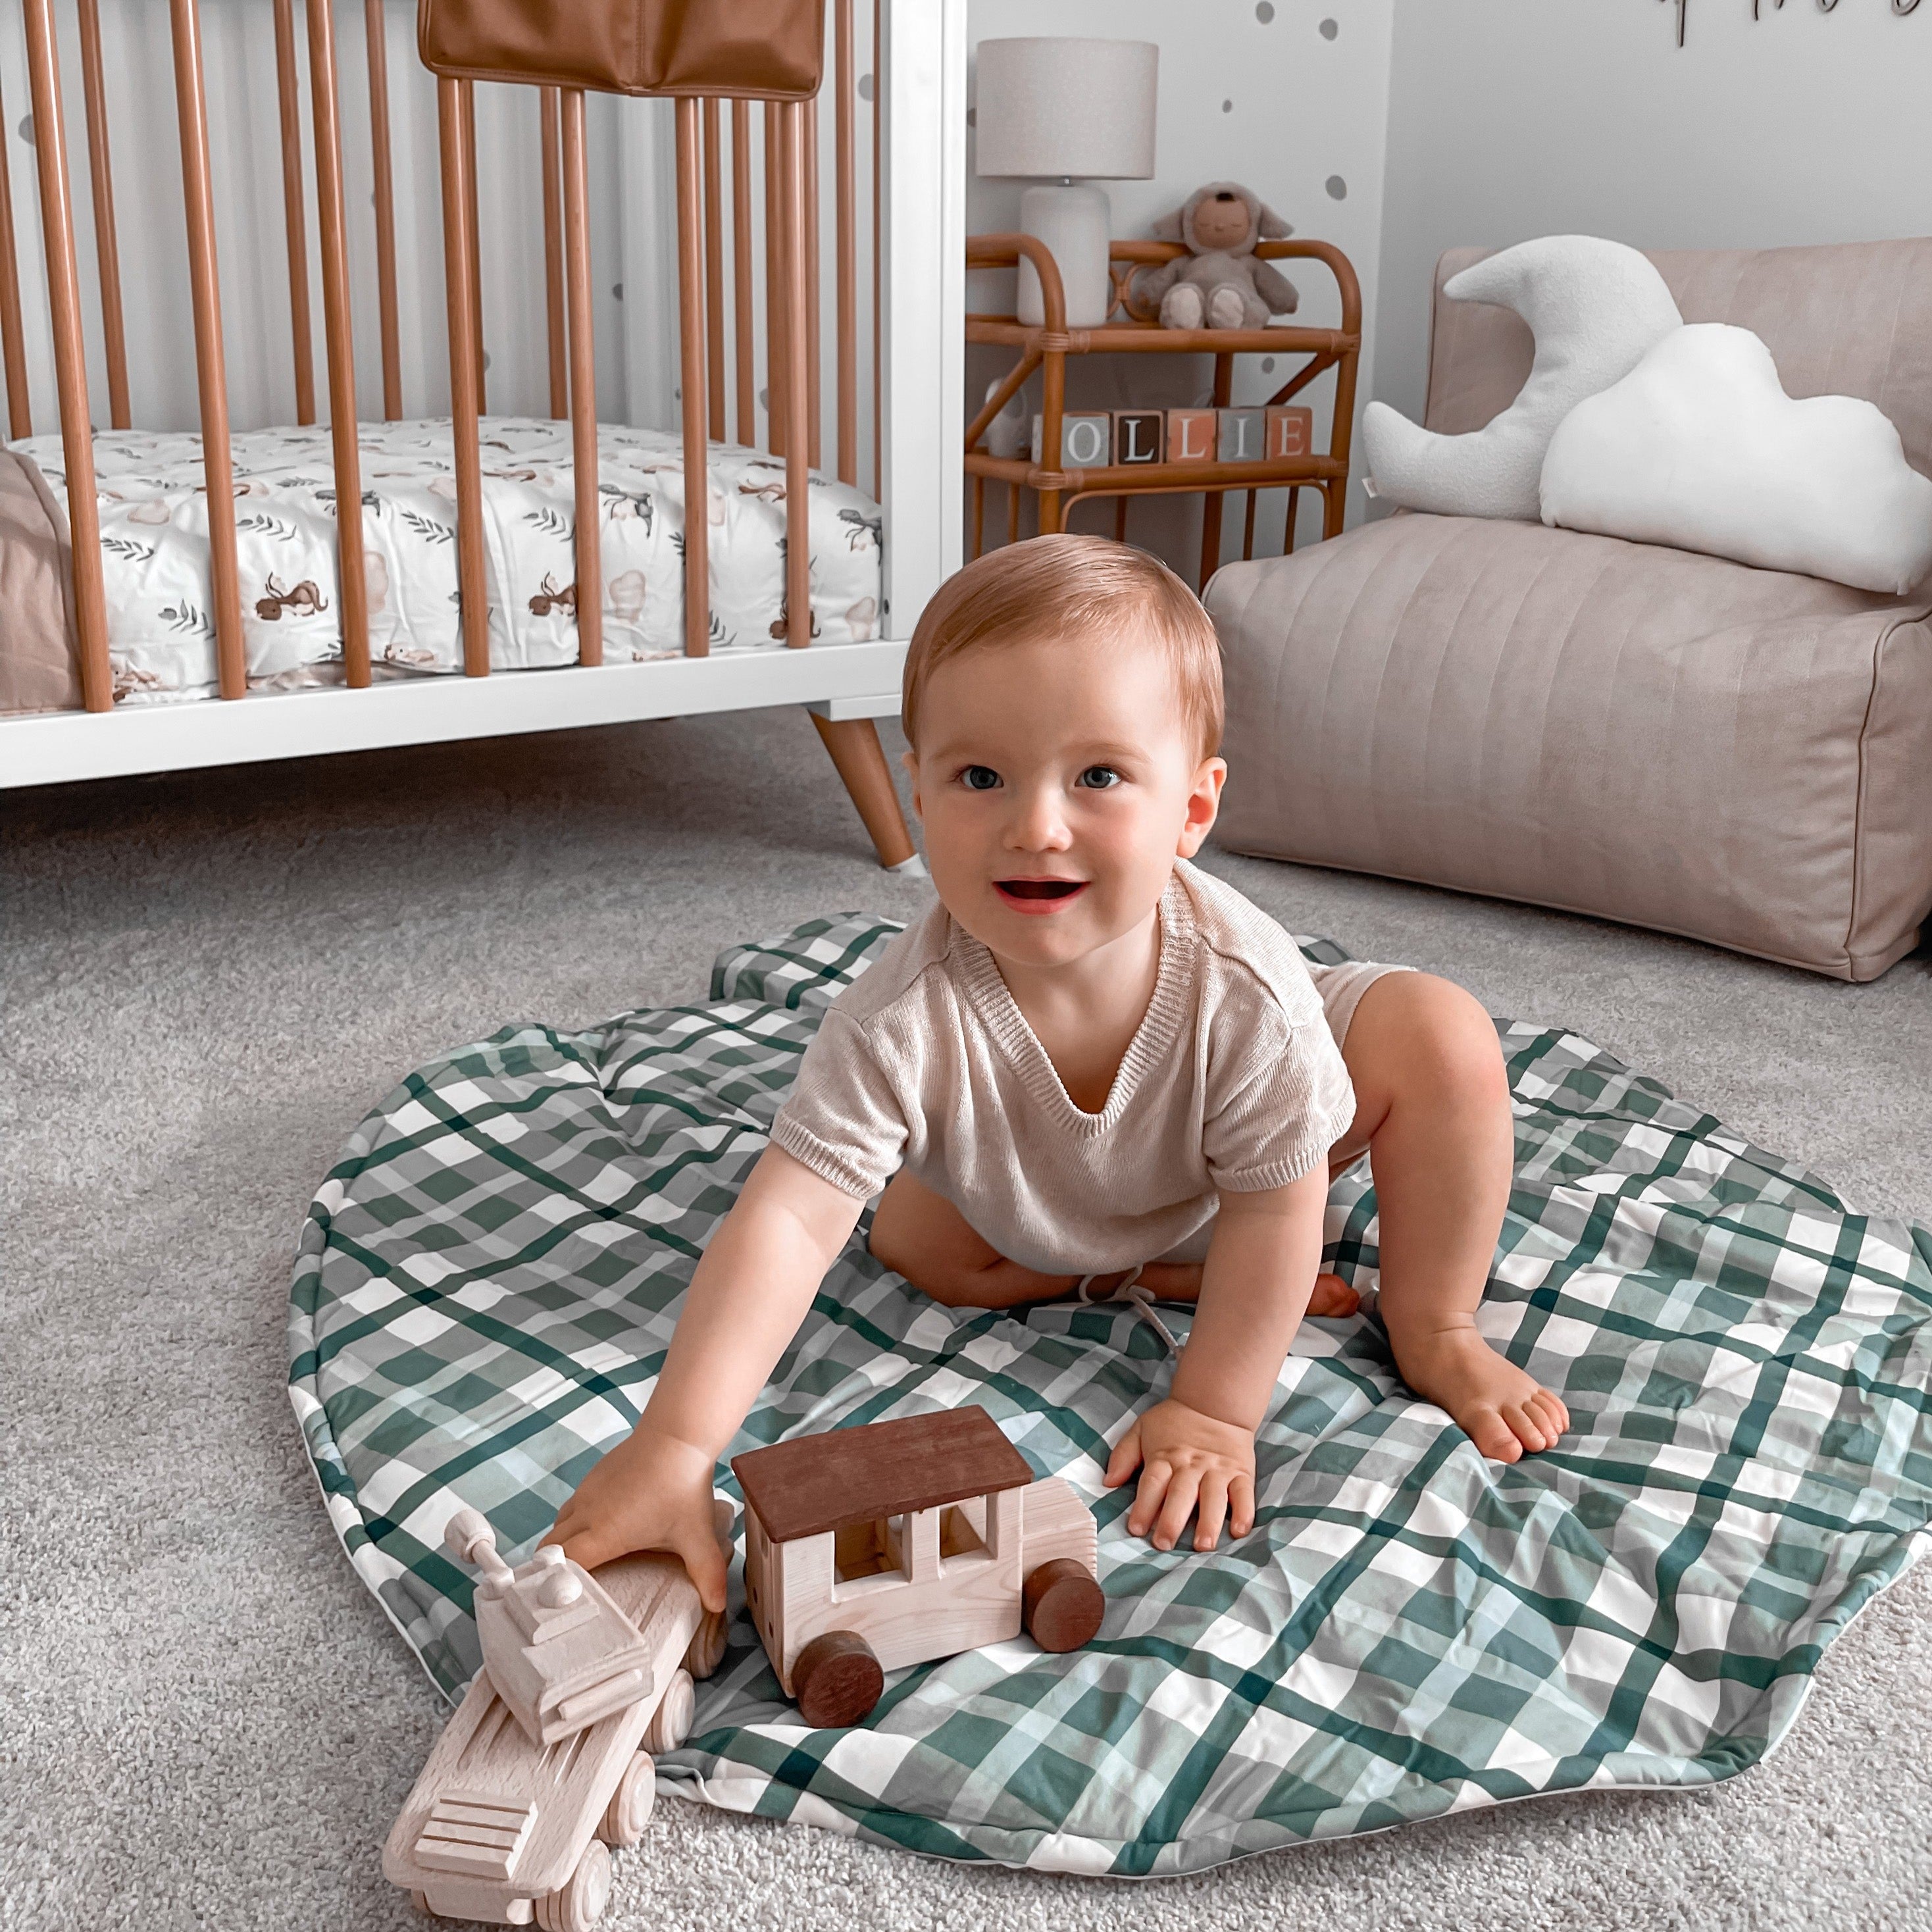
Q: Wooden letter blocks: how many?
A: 5